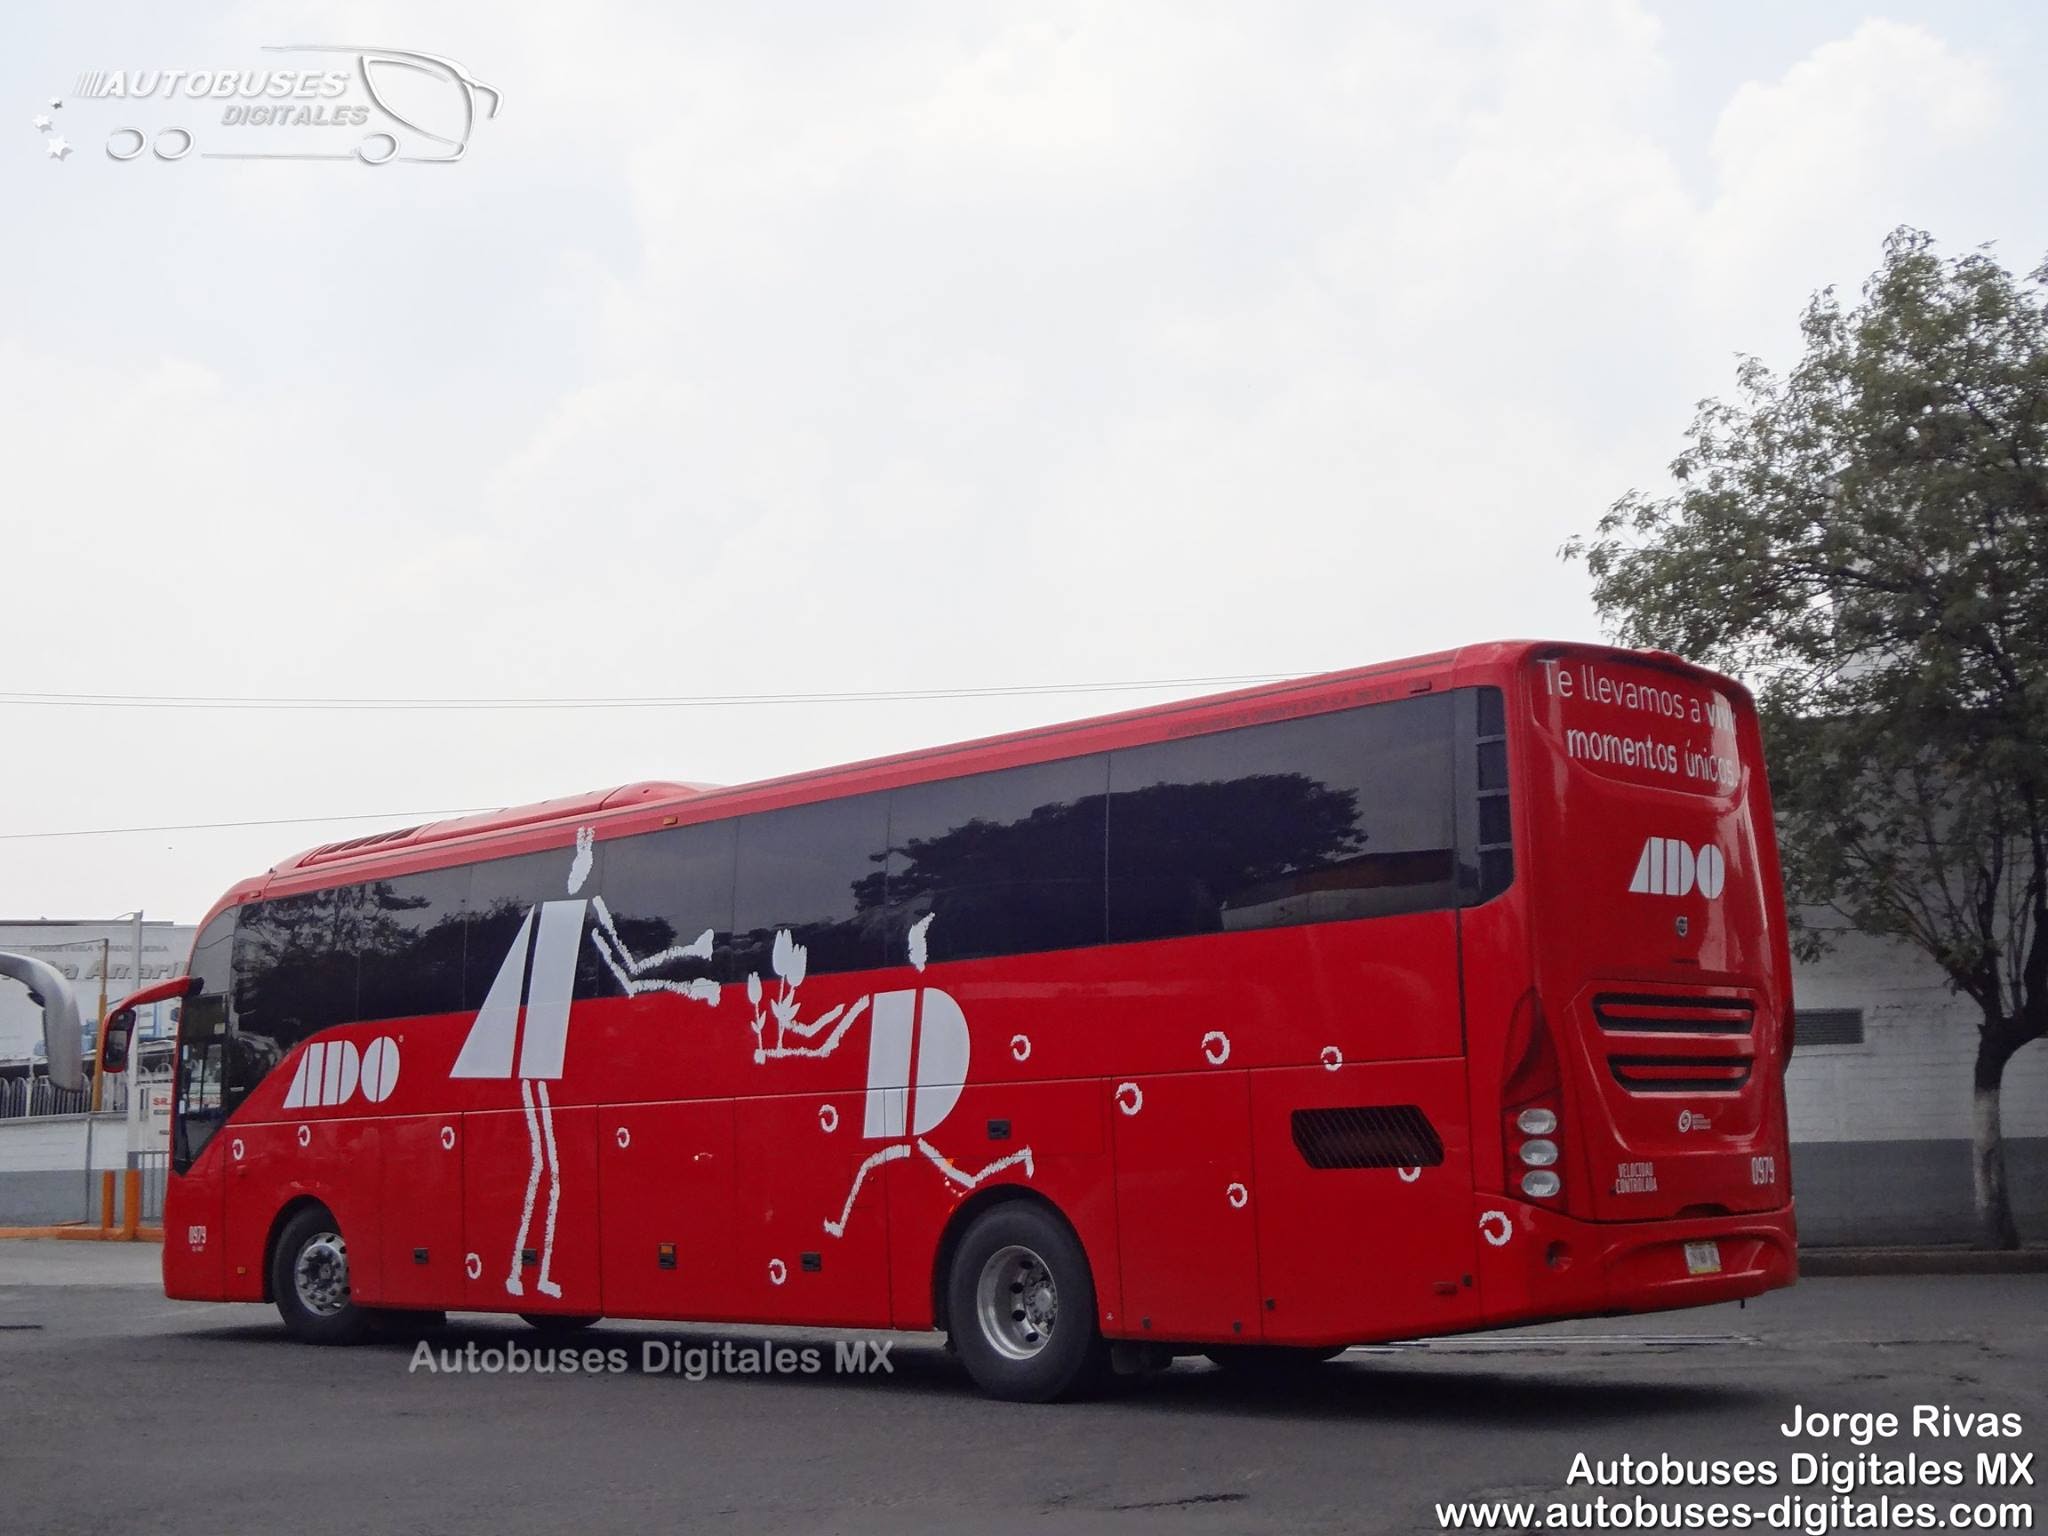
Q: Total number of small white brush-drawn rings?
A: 14